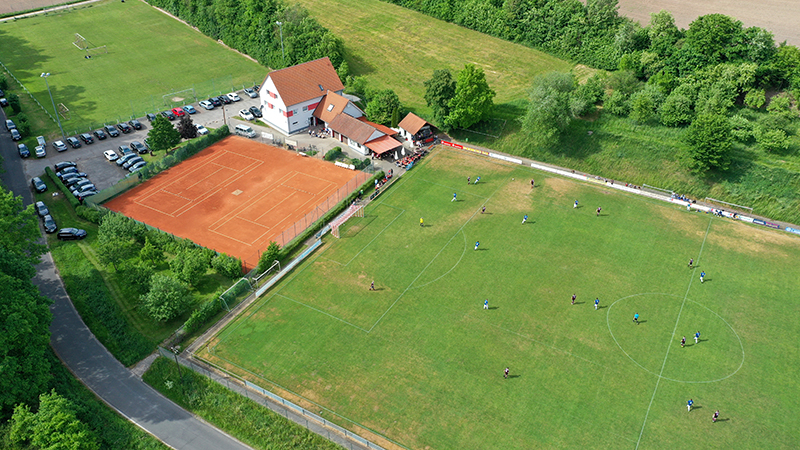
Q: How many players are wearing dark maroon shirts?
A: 10